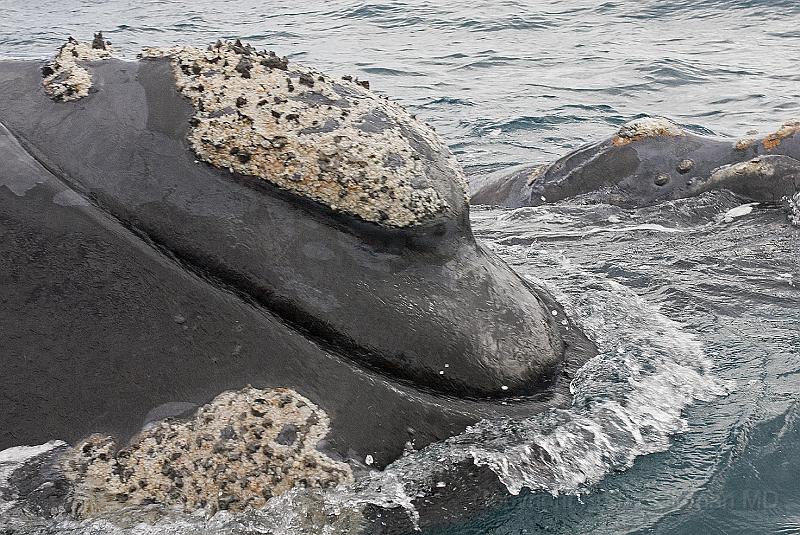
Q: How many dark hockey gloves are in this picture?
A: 0